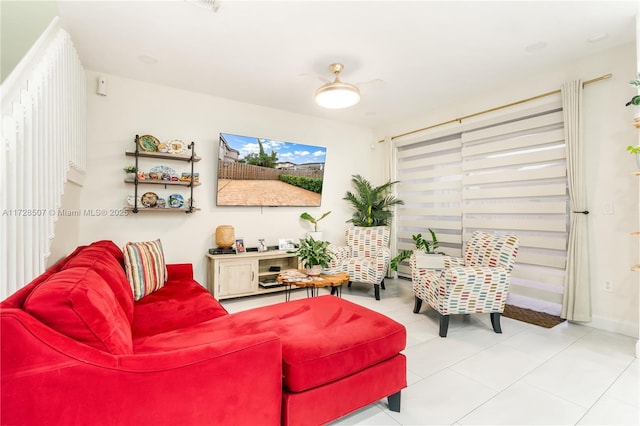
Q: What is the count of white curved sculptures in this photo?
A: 0